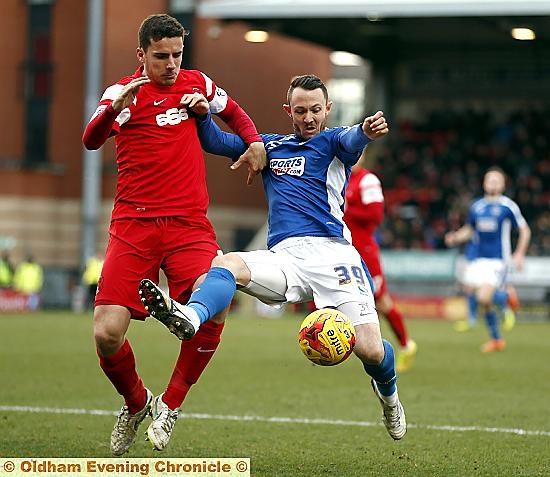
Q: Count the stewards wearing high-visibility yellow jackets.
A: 3